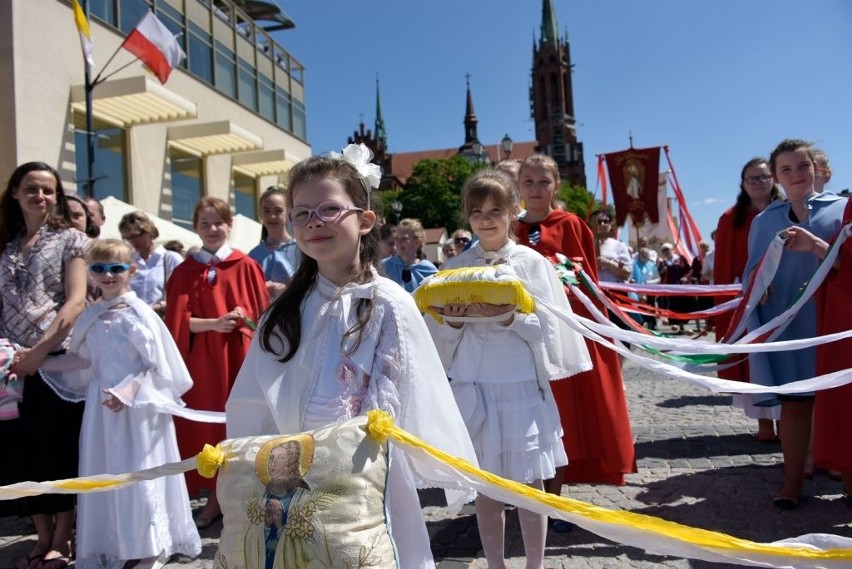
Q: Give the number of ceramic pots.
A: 0